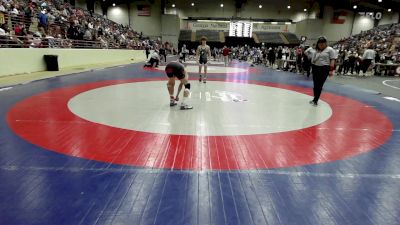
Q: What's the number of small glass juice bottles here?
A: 0